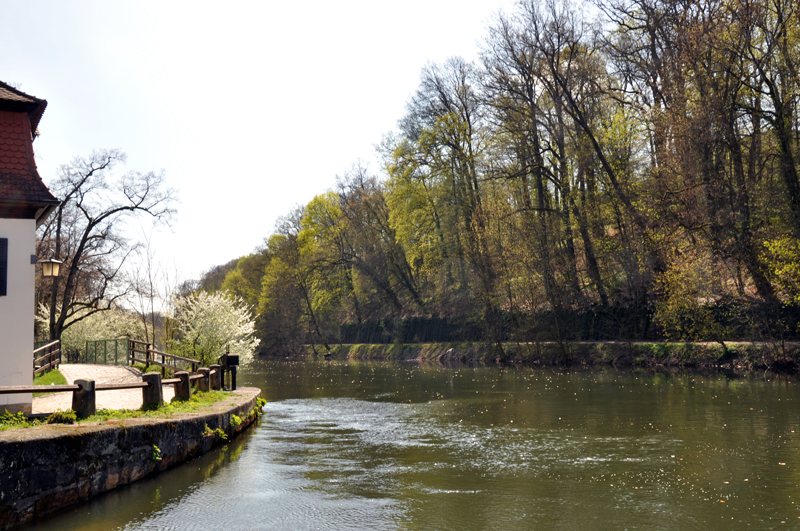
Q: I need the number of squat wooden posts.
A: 5